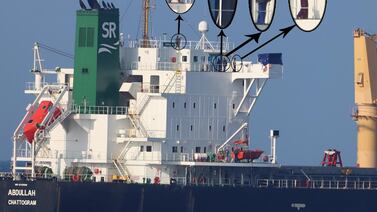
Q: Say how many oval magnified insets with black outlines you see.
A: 4